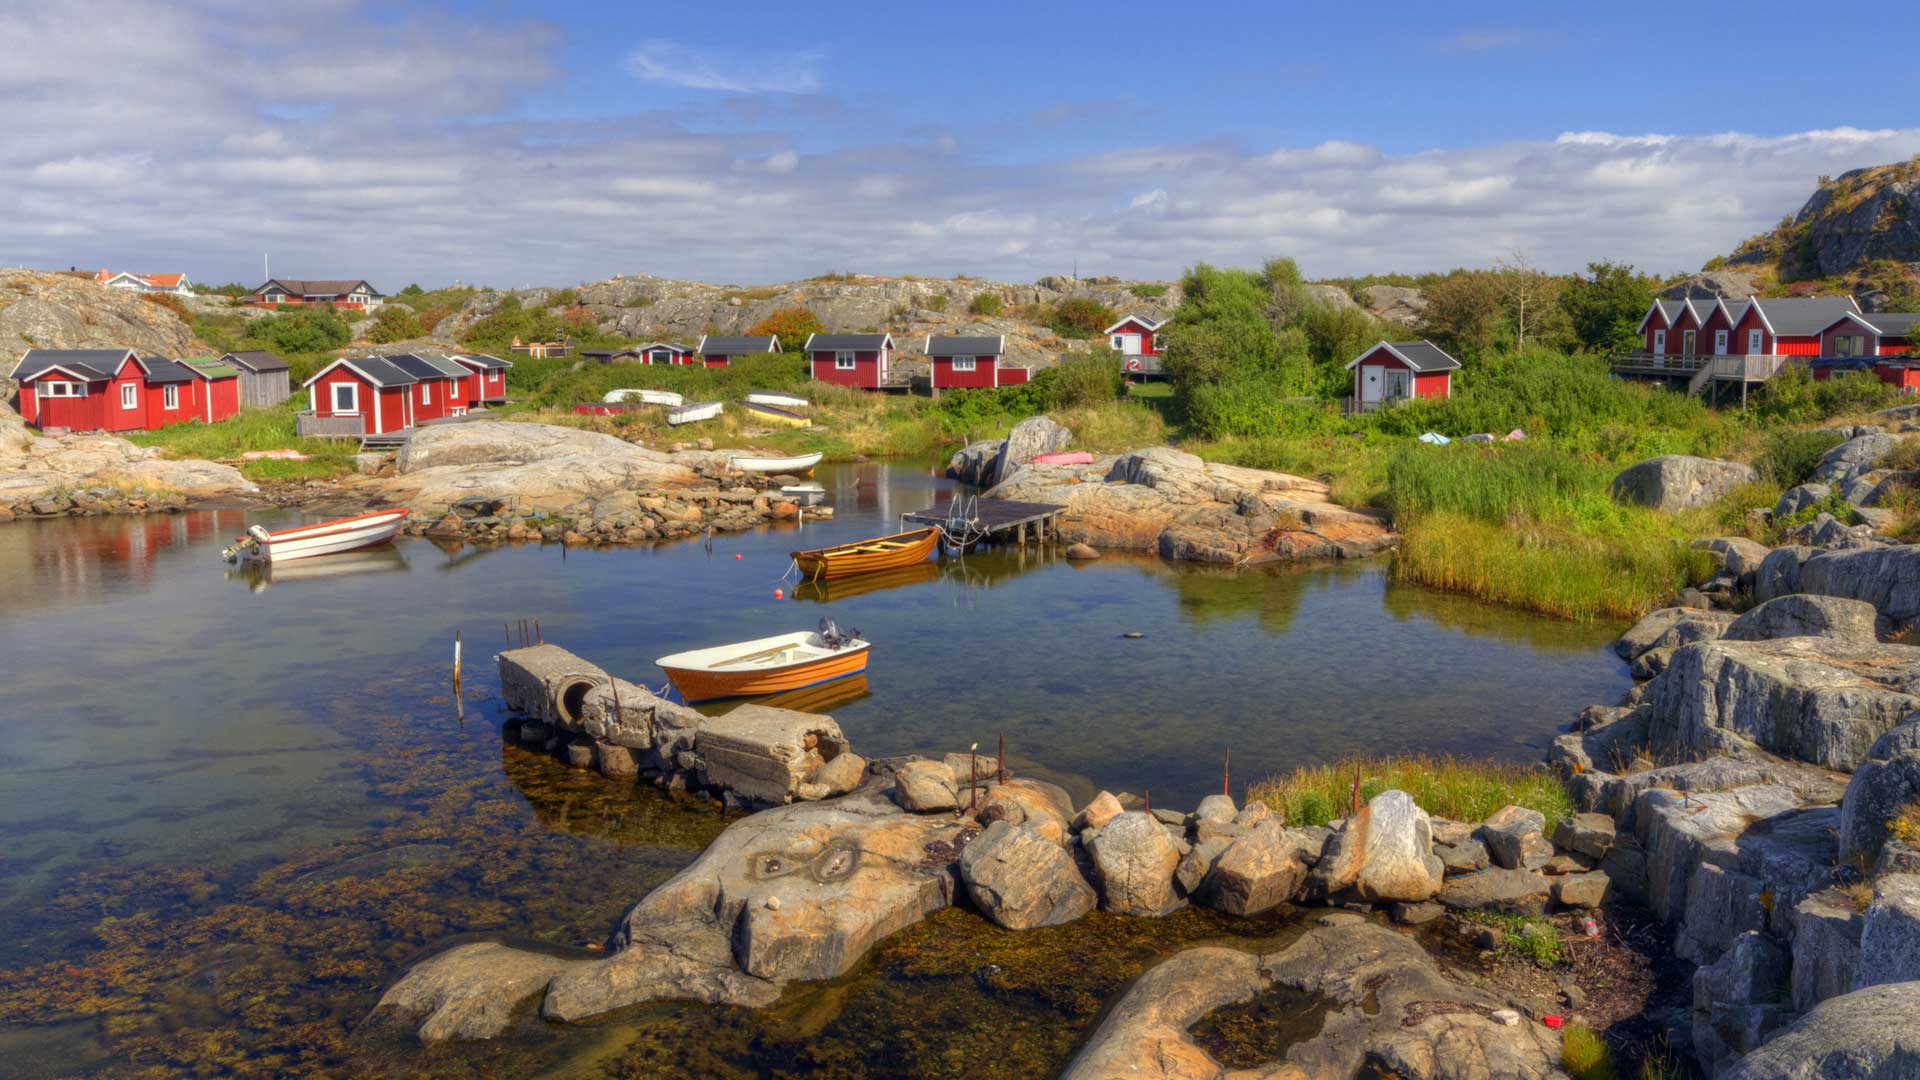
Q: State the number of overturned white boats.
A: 3